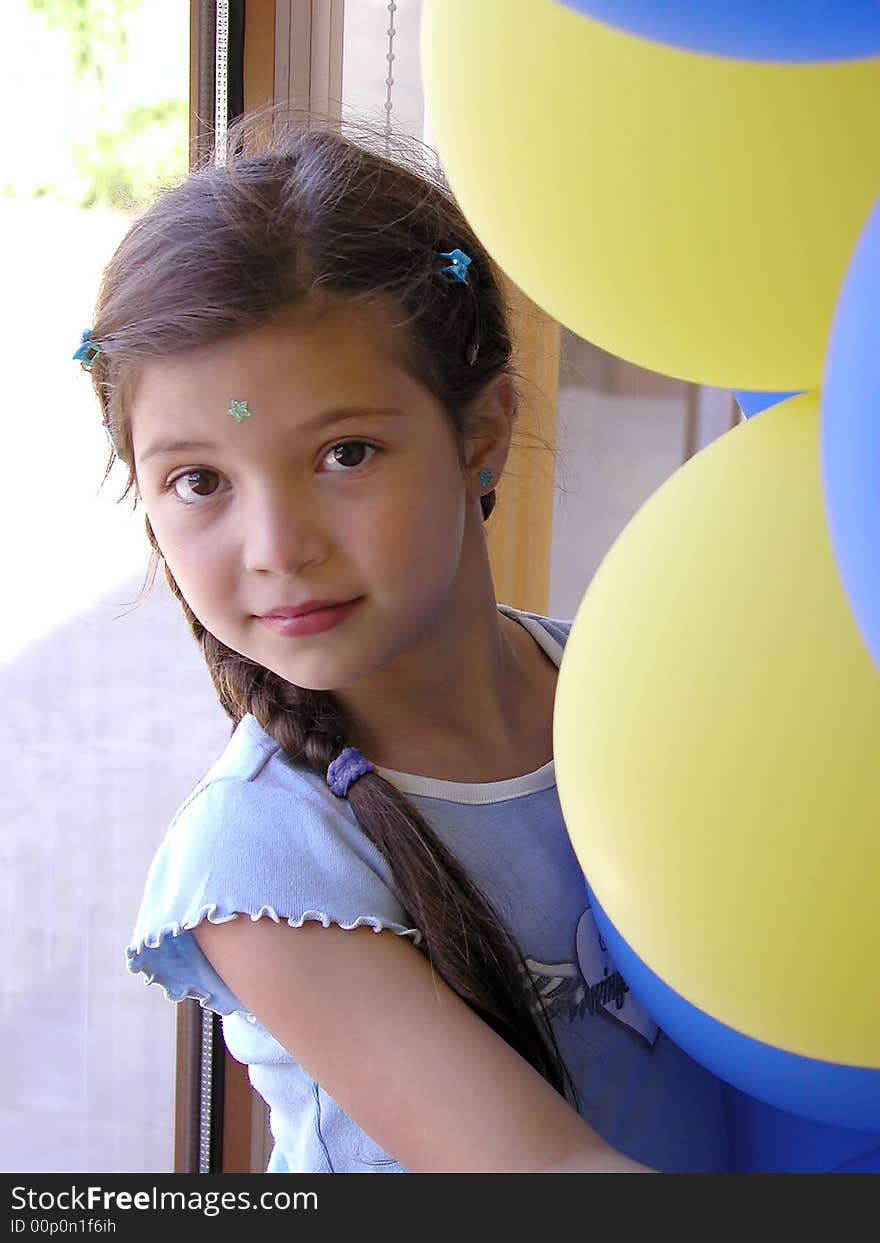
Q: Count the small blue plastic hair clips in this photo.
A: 2